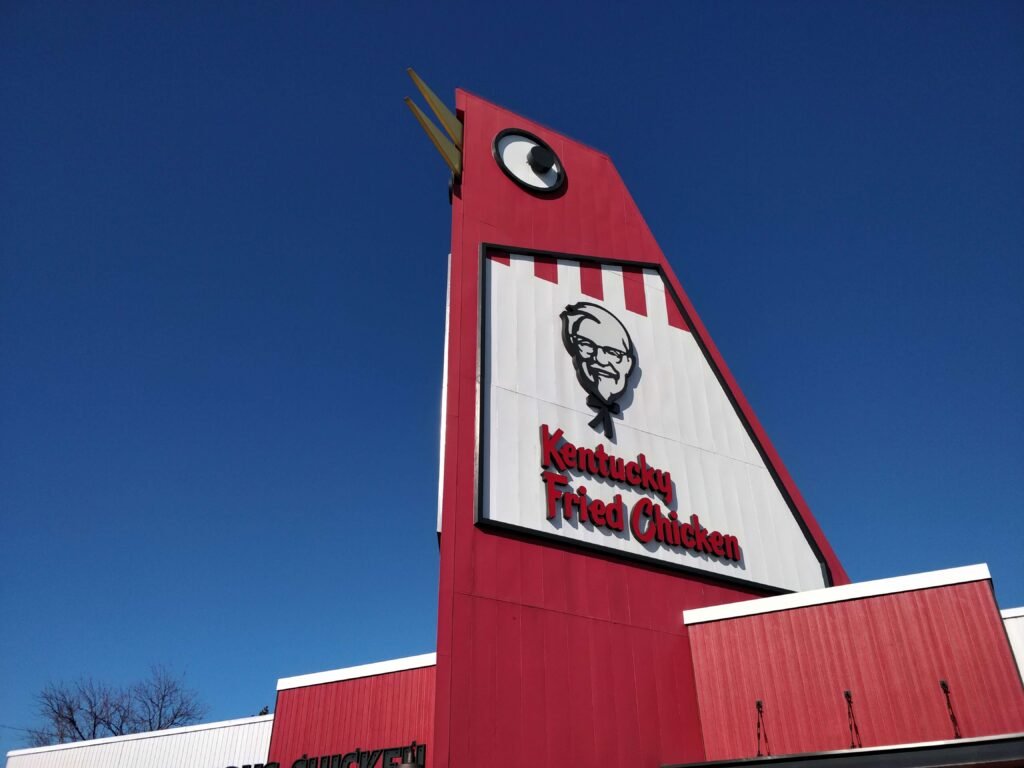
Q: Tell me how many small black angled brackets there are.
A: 3